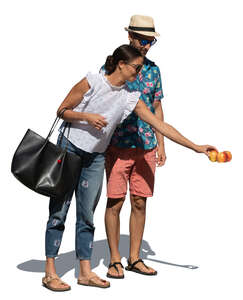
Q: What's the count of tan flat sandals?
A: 2